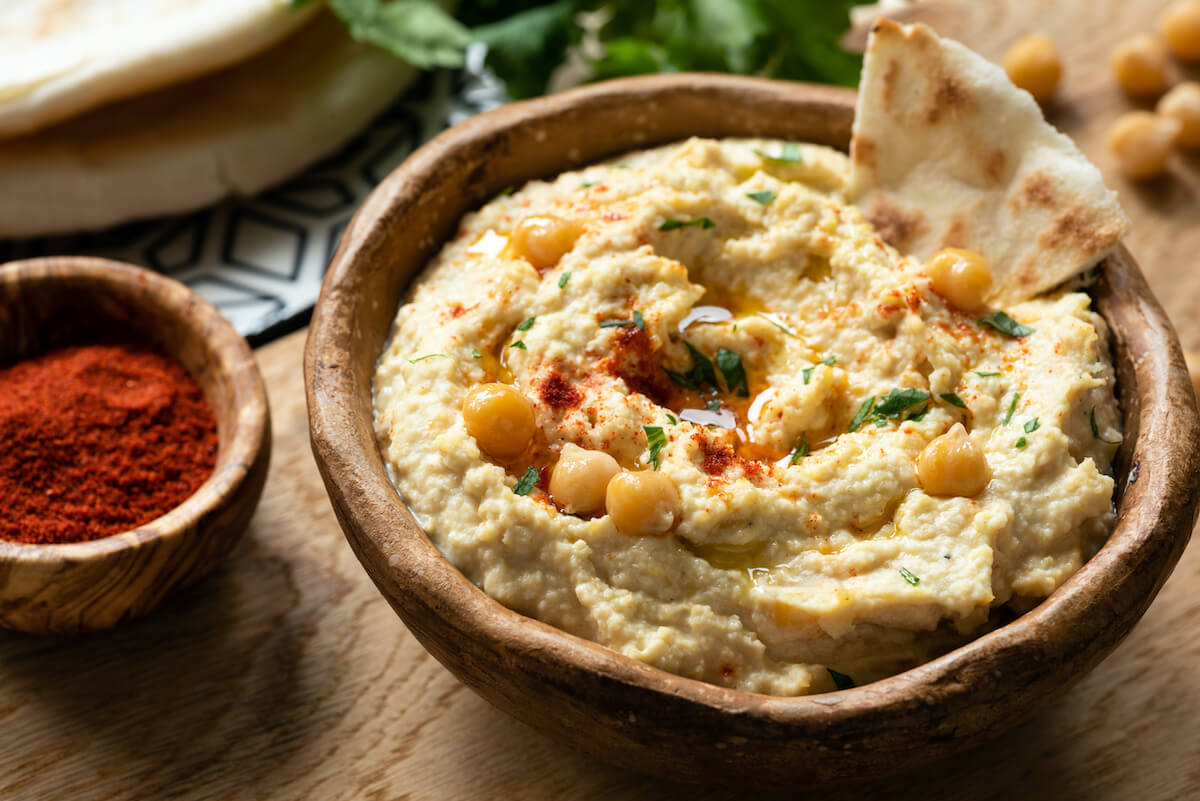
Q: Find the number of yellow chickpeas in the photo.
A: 11